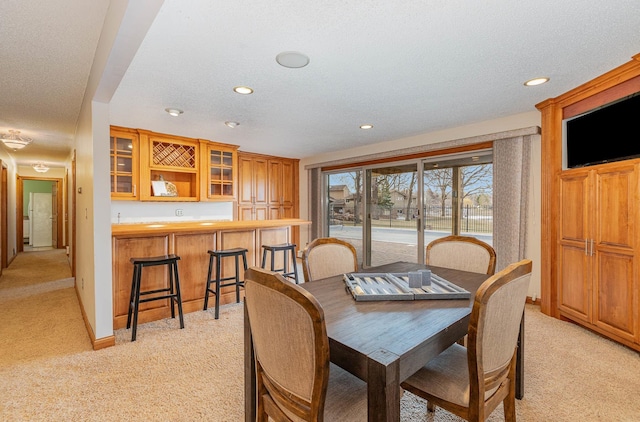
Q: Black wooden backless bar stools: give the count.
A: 3